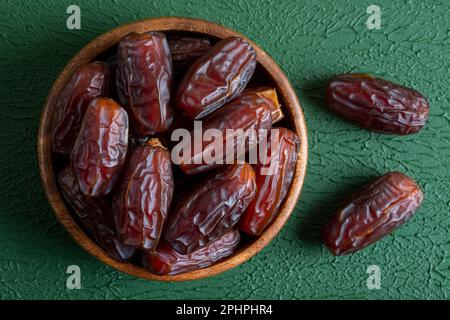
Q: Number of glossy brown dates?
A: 13